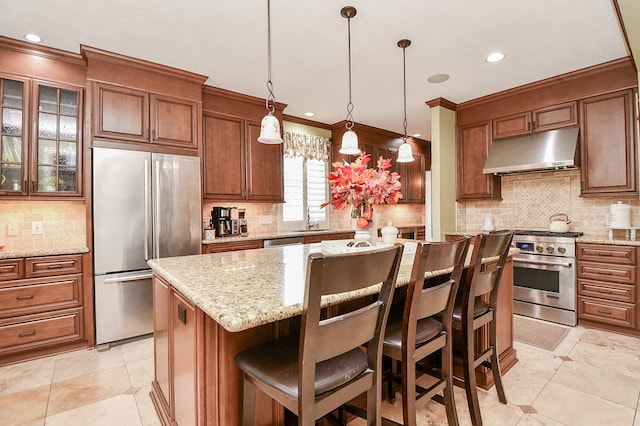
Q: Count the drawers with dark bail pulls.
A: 7